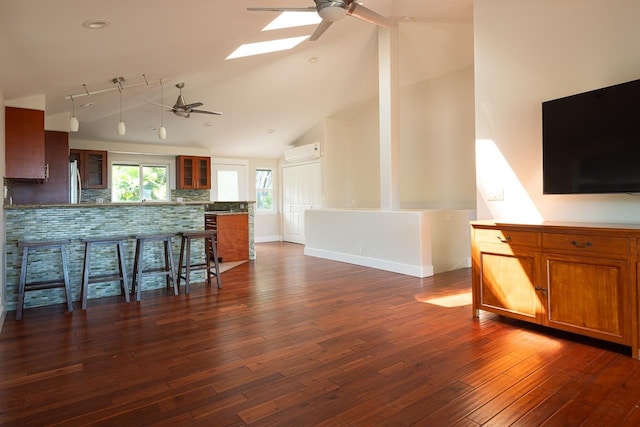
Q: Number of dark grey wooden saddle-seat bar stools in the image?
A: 4